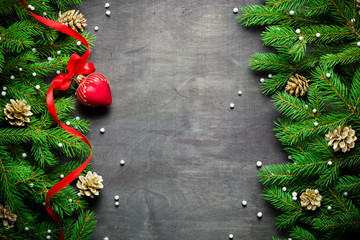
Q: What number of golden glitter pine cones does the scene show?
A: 7